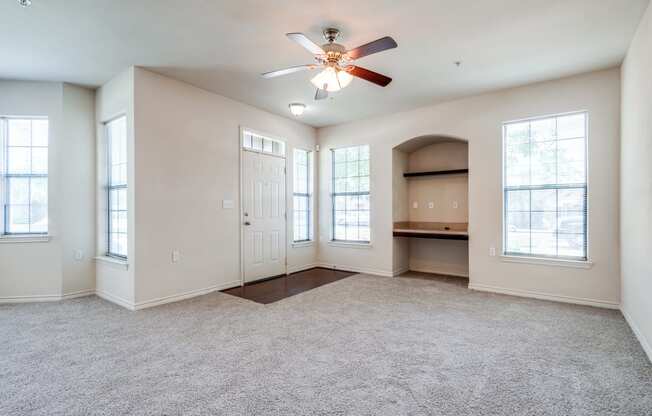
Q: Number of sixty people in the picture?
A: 0